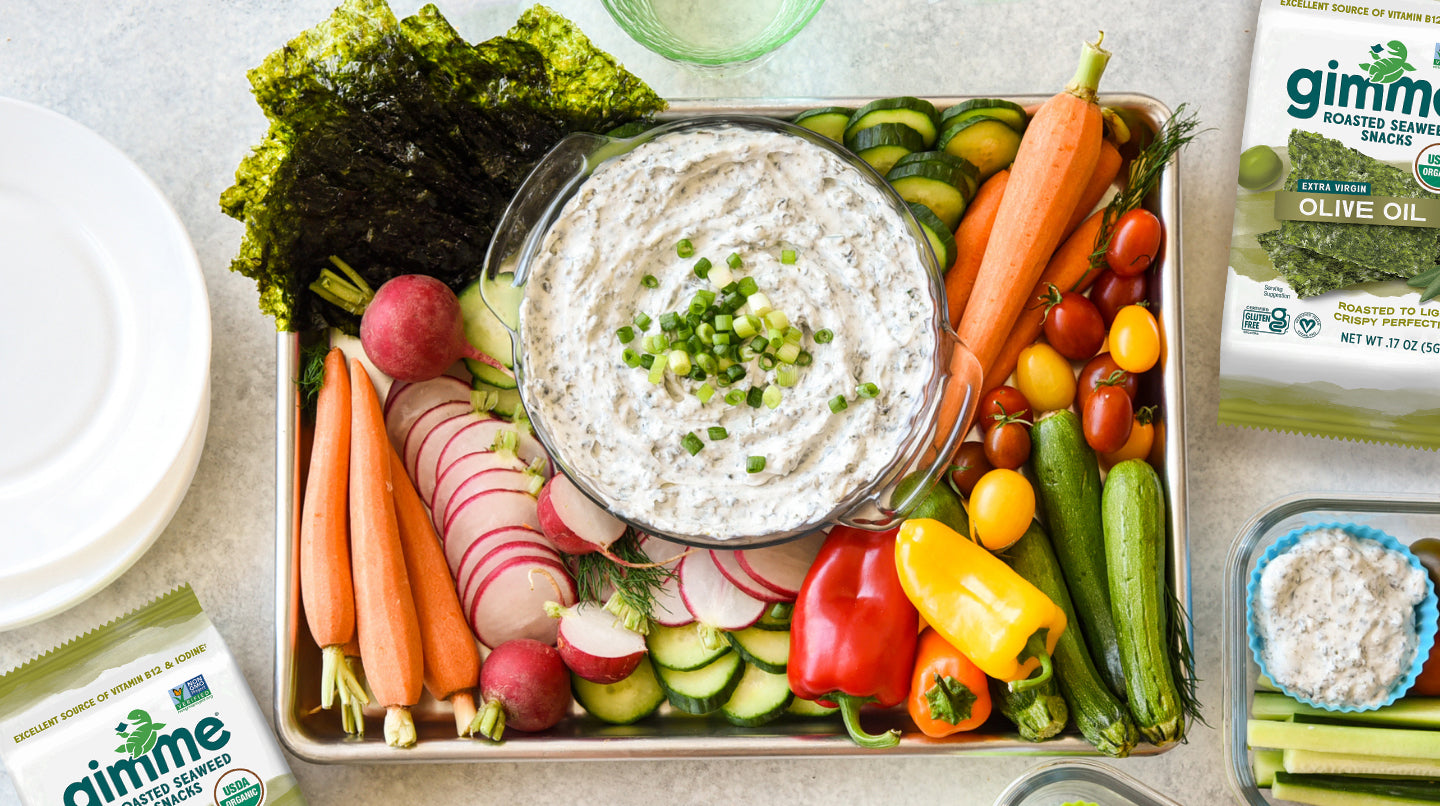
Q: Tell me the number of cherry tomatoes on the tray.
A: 12